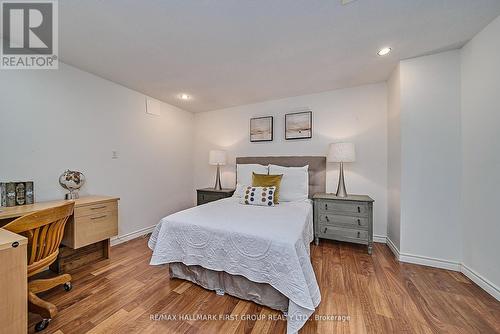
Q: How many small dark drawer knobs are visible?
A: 6